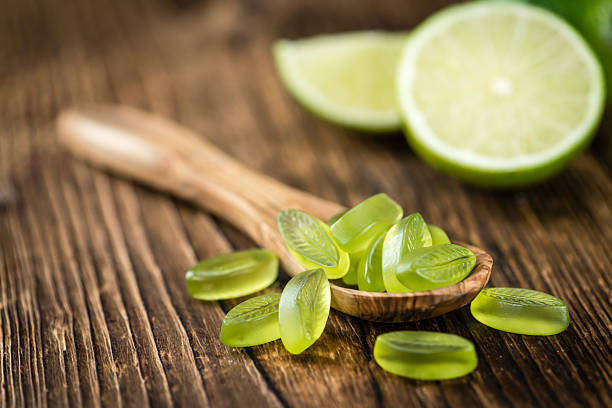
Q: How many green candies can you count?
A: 13